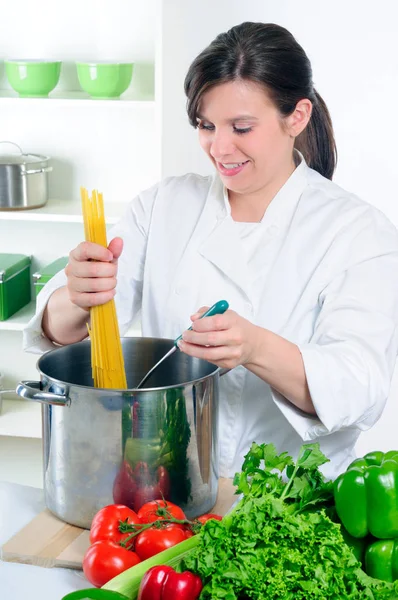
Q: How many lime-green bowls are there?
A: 2